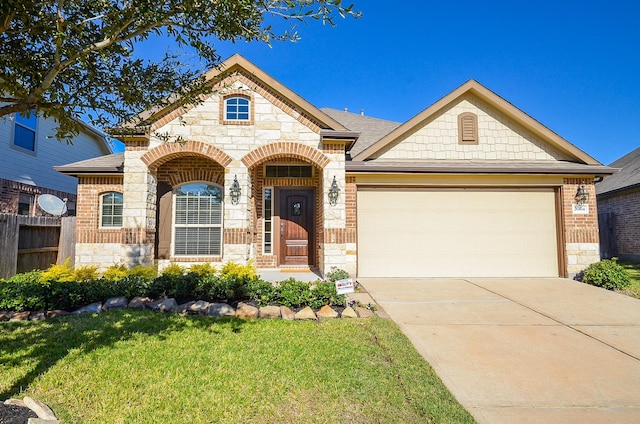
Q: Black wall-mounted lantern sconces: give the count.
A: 3